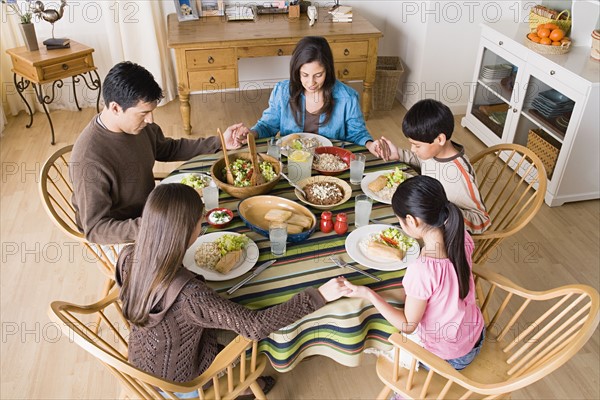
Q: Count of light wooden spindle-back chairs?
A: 4